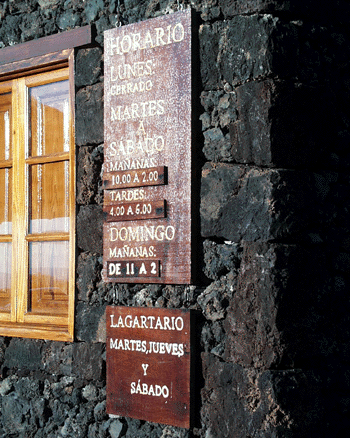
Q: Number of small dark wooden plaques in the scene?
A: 3